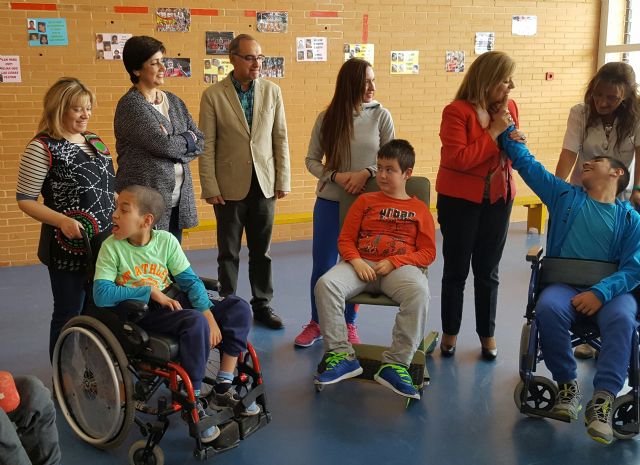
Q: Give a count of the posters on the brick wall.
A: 15